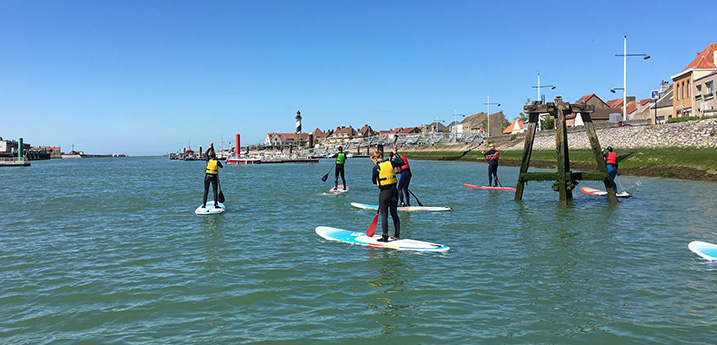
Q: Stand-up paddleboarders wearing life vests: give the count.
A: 6